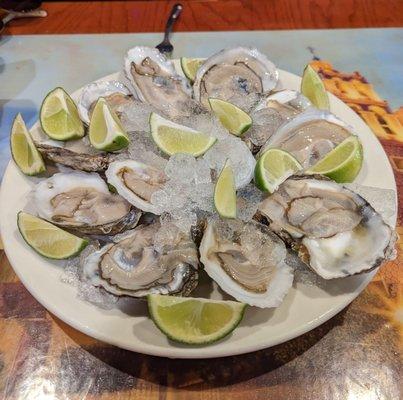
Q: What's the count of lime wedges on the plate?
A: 12